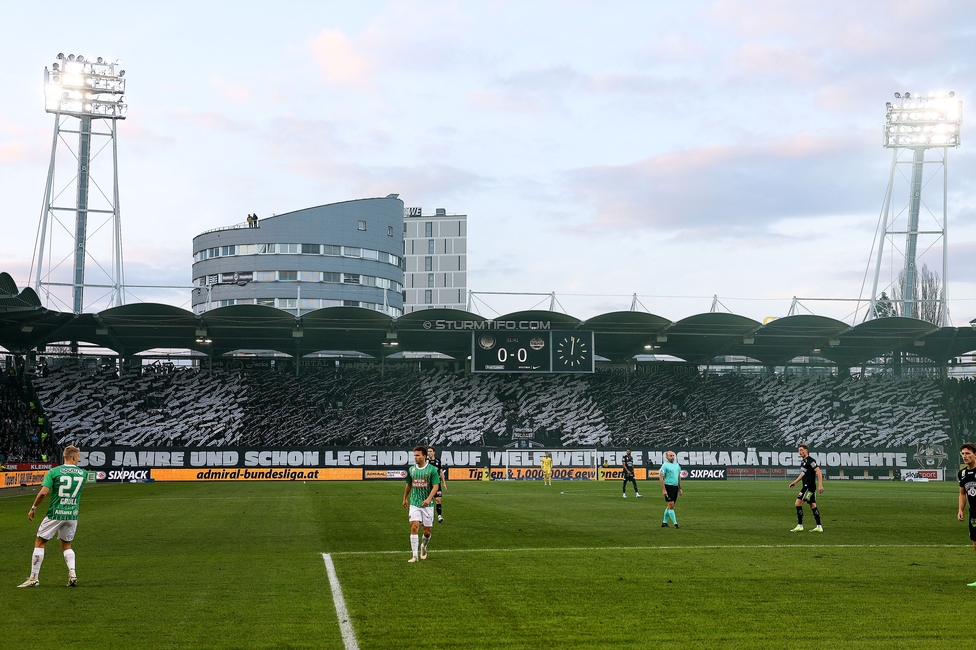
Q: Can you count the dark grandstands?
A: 1